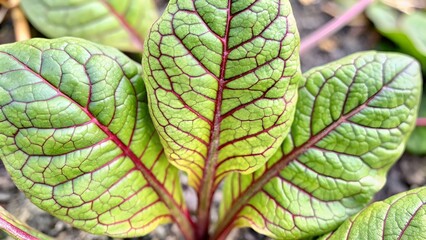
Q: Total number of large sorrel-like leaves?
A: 3